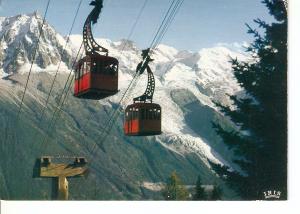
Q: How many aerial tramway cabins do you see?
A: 2